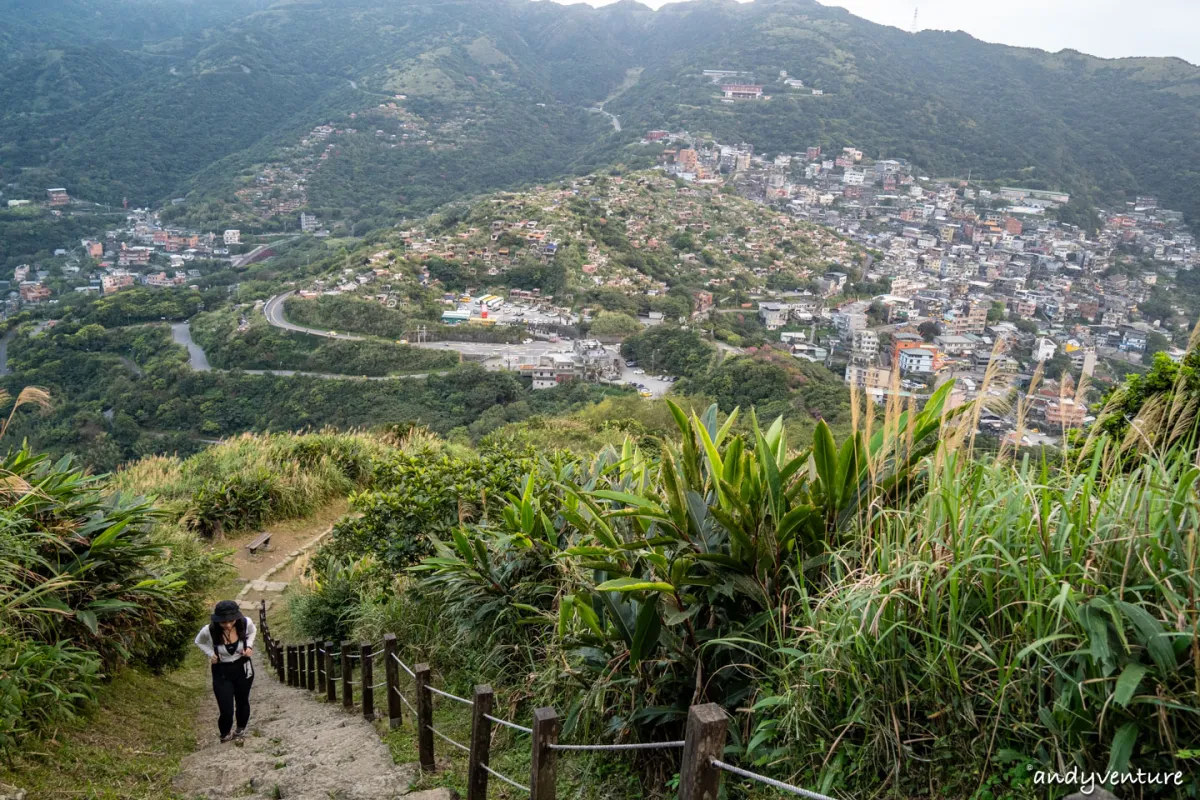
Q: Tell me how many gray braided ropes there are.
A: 2